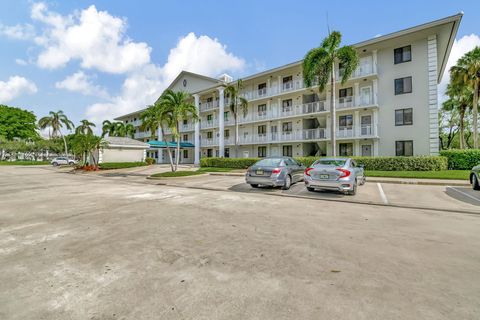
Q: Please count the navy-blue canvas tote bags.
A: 0